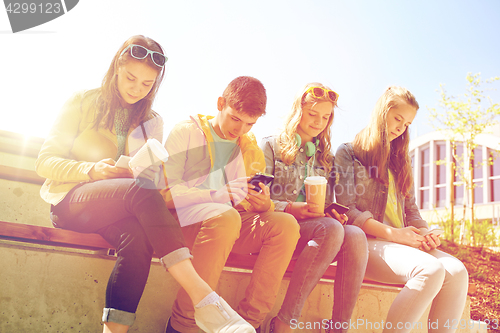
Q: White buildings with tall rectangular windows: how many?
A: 1